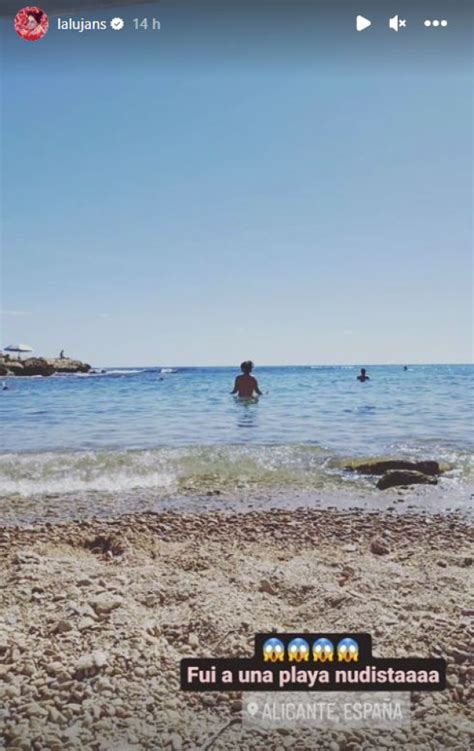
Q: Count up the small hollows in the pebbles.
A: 1